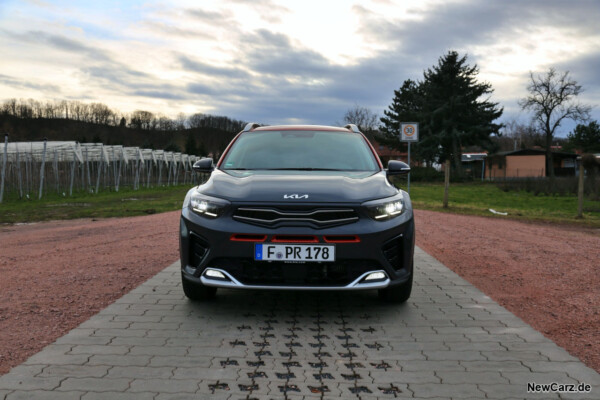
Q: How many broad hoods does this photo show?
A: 1